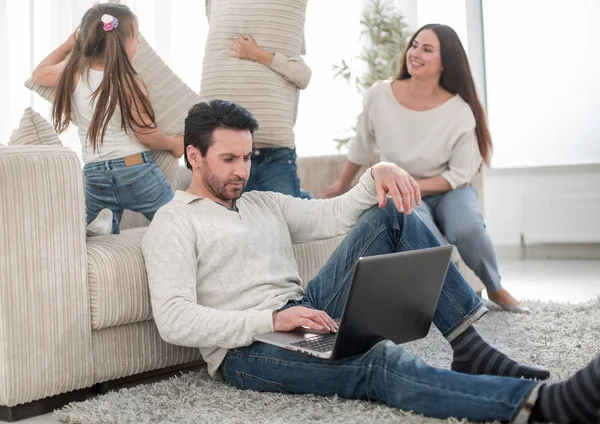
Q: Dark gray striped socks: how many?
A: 2